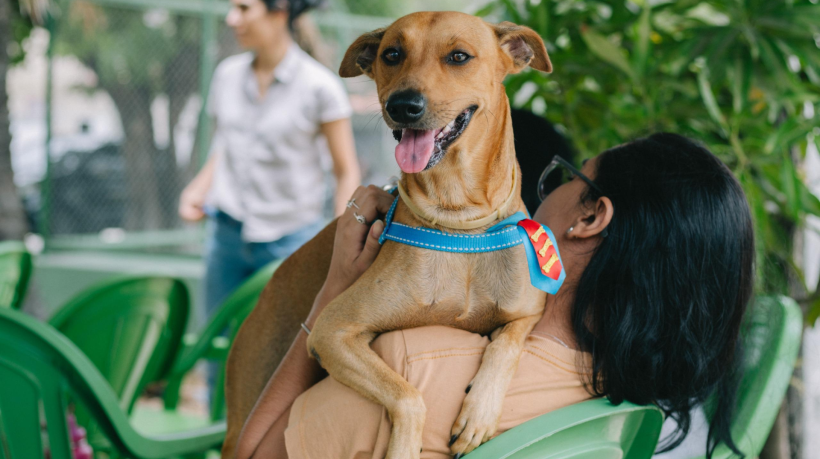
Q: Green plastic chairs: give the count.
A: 6